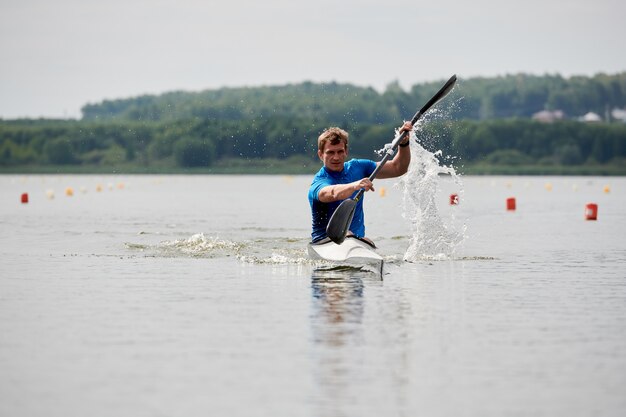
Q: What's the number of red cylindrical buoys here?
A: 4